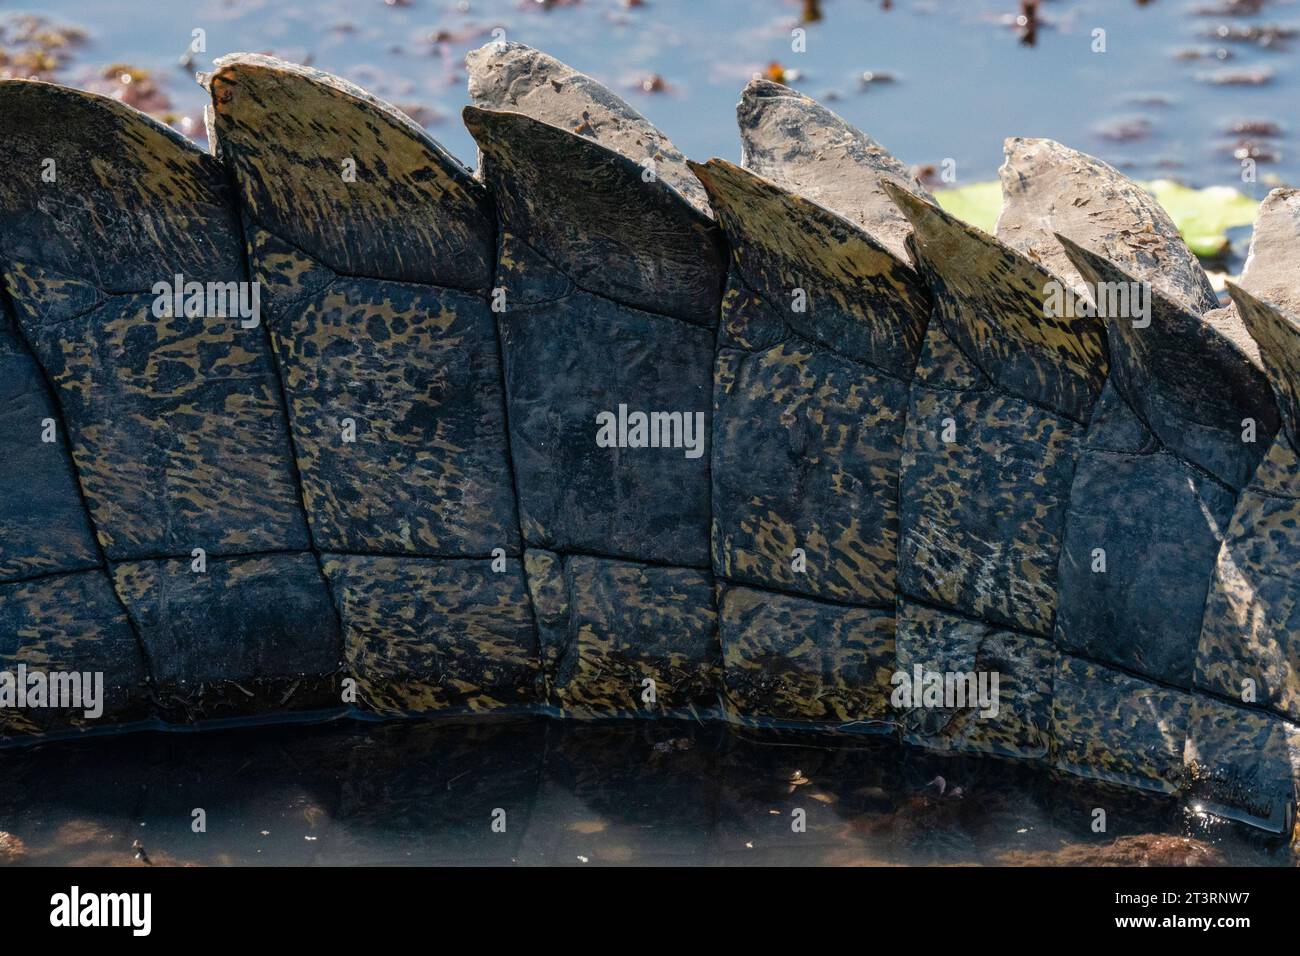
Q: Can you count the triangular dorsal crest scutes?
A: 11